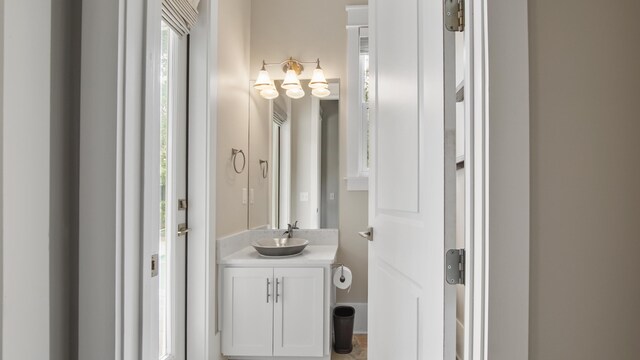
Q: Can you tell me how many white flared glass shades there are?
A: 3